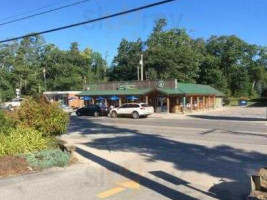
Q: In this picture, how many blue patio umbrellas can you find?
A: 4